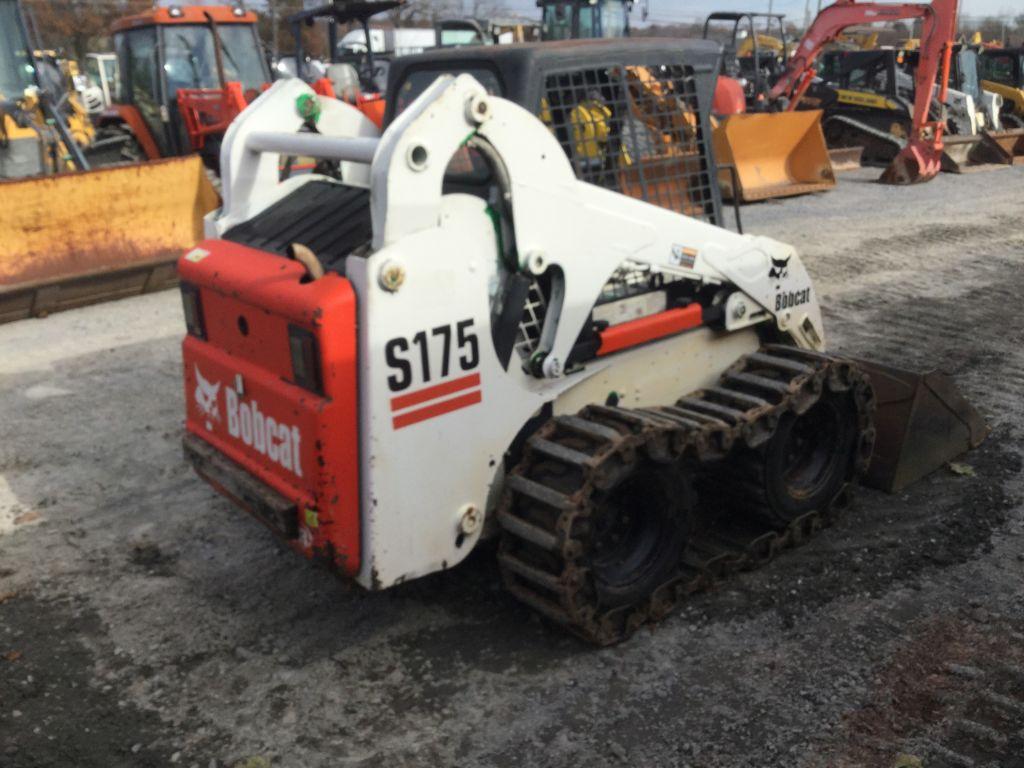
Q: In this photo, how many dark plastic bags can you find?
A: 0